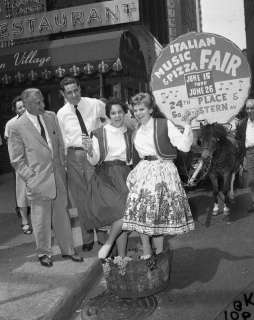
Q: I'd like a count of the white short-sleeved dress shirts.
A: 1